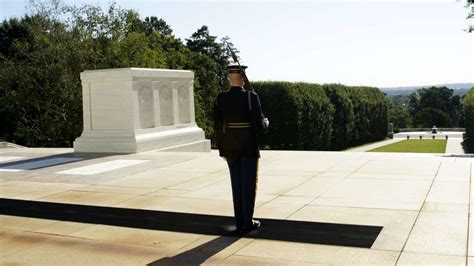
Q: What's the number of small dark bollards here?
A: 4